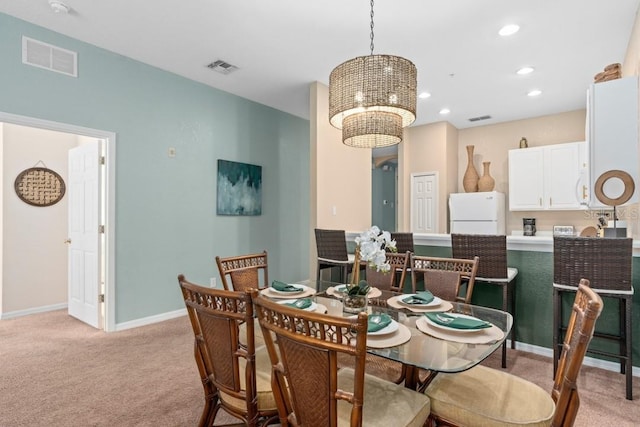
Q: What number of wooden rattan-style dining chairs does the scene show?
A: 6